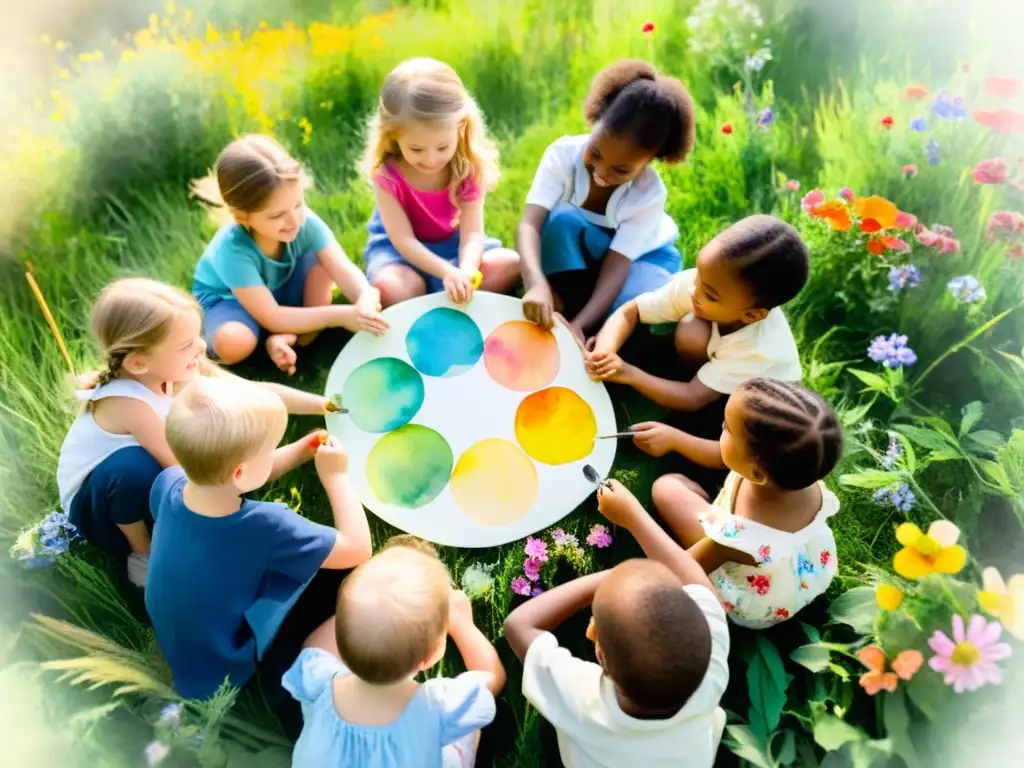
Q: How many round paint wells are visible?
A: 6